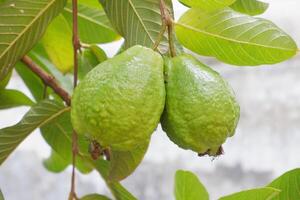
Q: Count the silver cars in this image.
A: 0